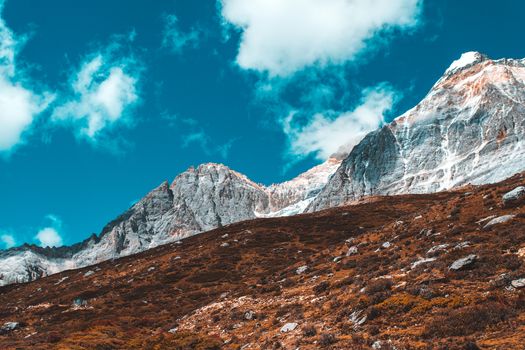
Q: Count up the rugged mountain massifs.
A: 2